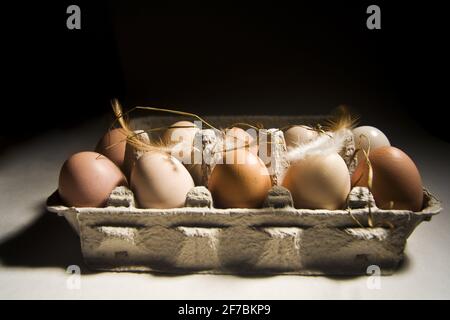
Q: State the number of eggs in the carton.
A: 10